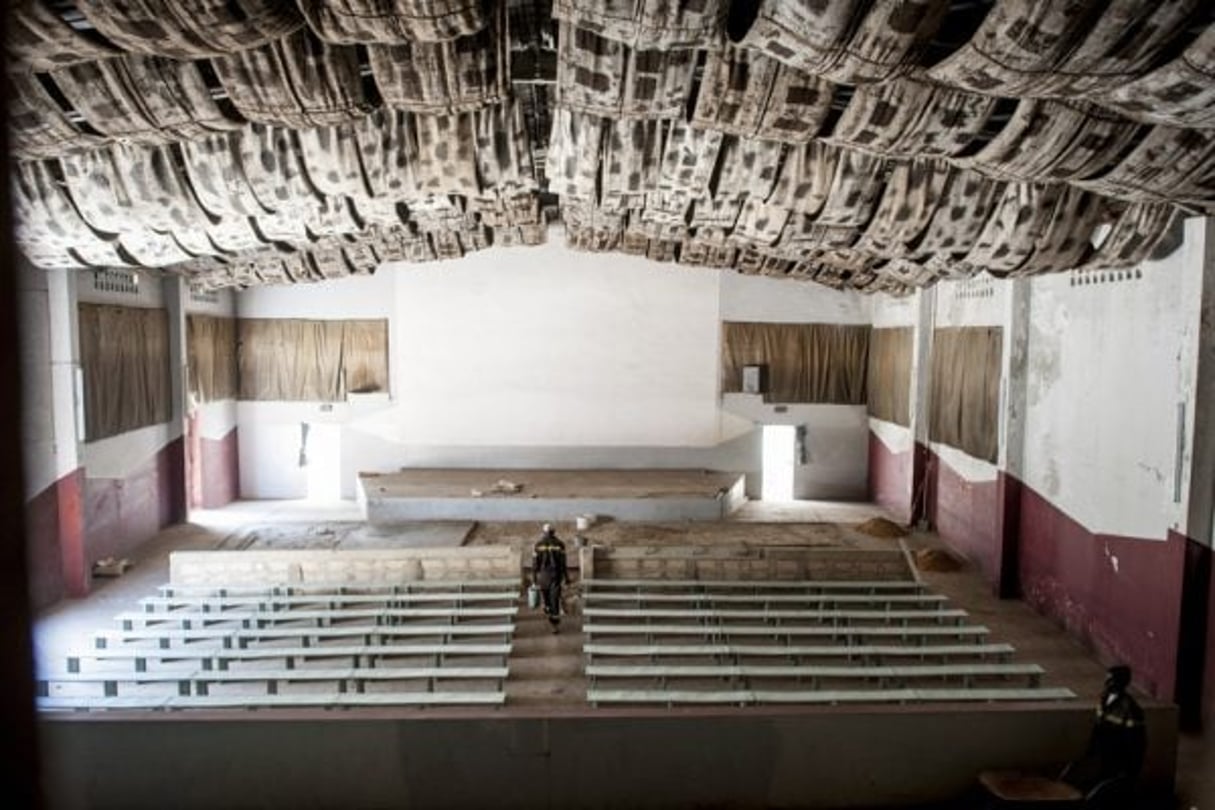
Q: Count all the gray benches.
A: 14